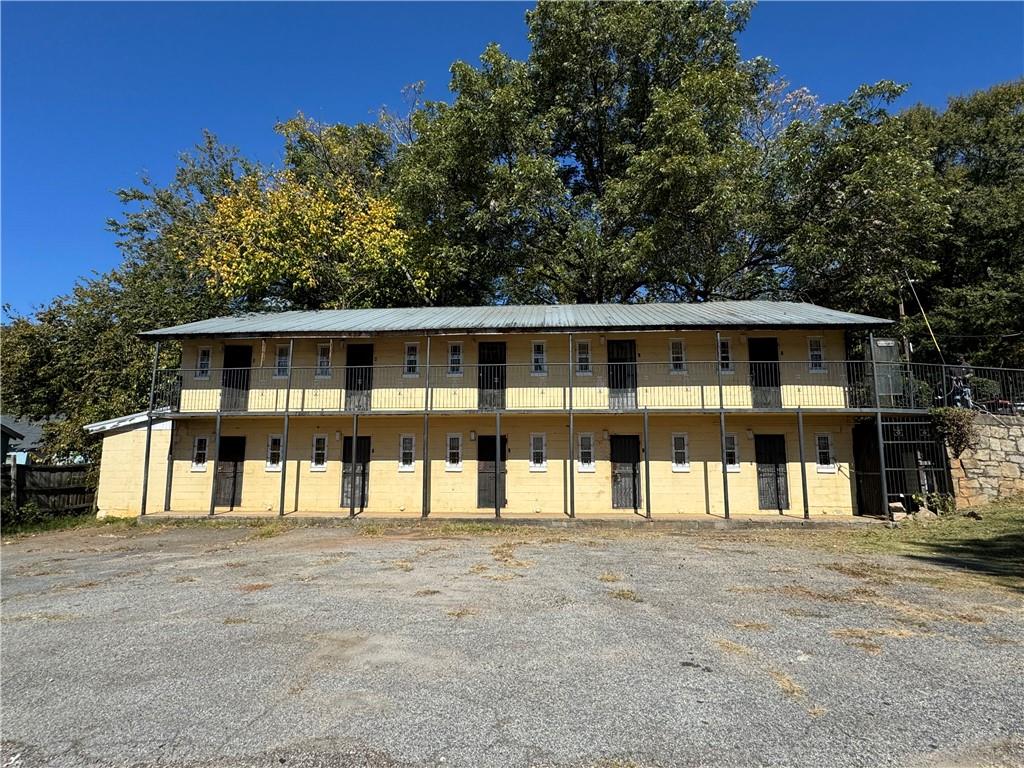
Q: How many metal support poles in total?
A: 11